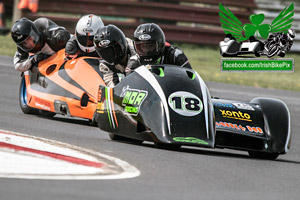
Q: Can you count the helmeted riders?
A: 4